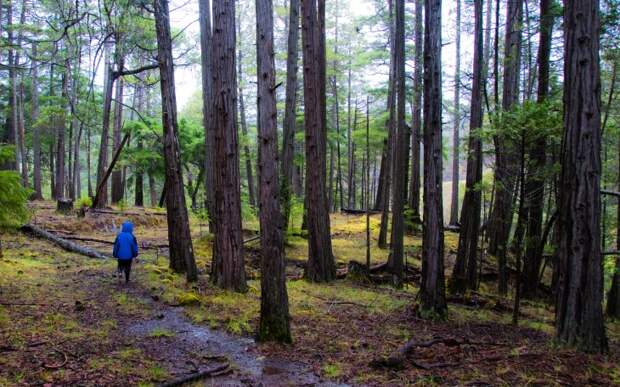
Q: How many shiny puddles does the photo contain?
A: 1